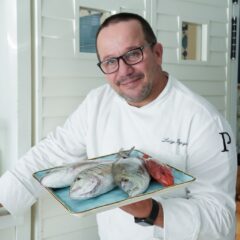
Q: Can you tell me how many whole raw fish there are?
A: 4